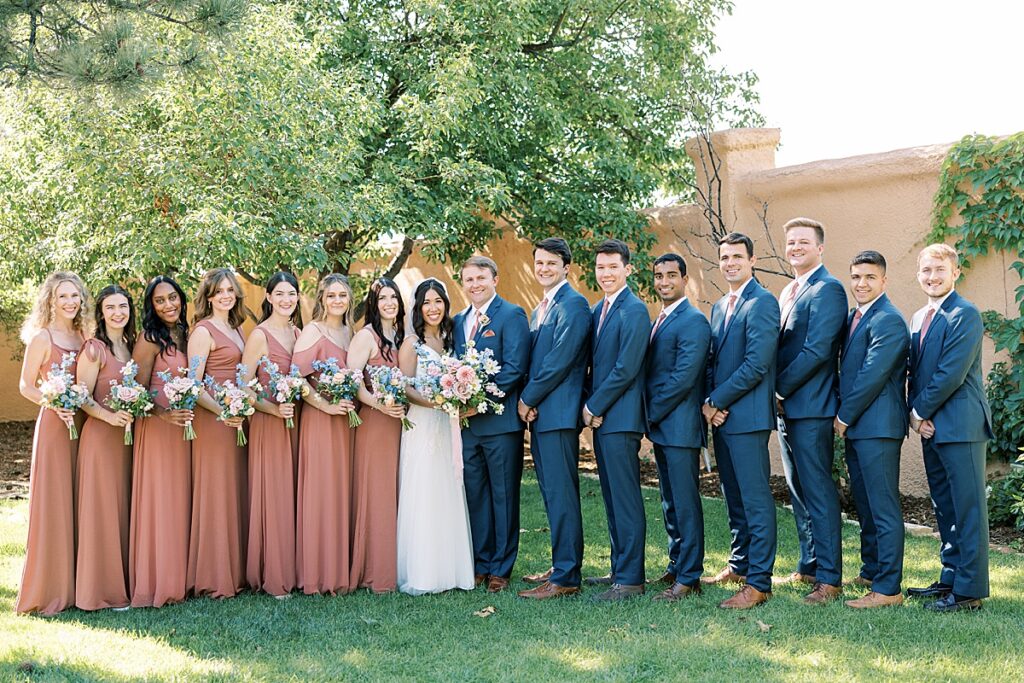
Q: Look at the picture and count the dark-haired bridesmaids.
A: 4